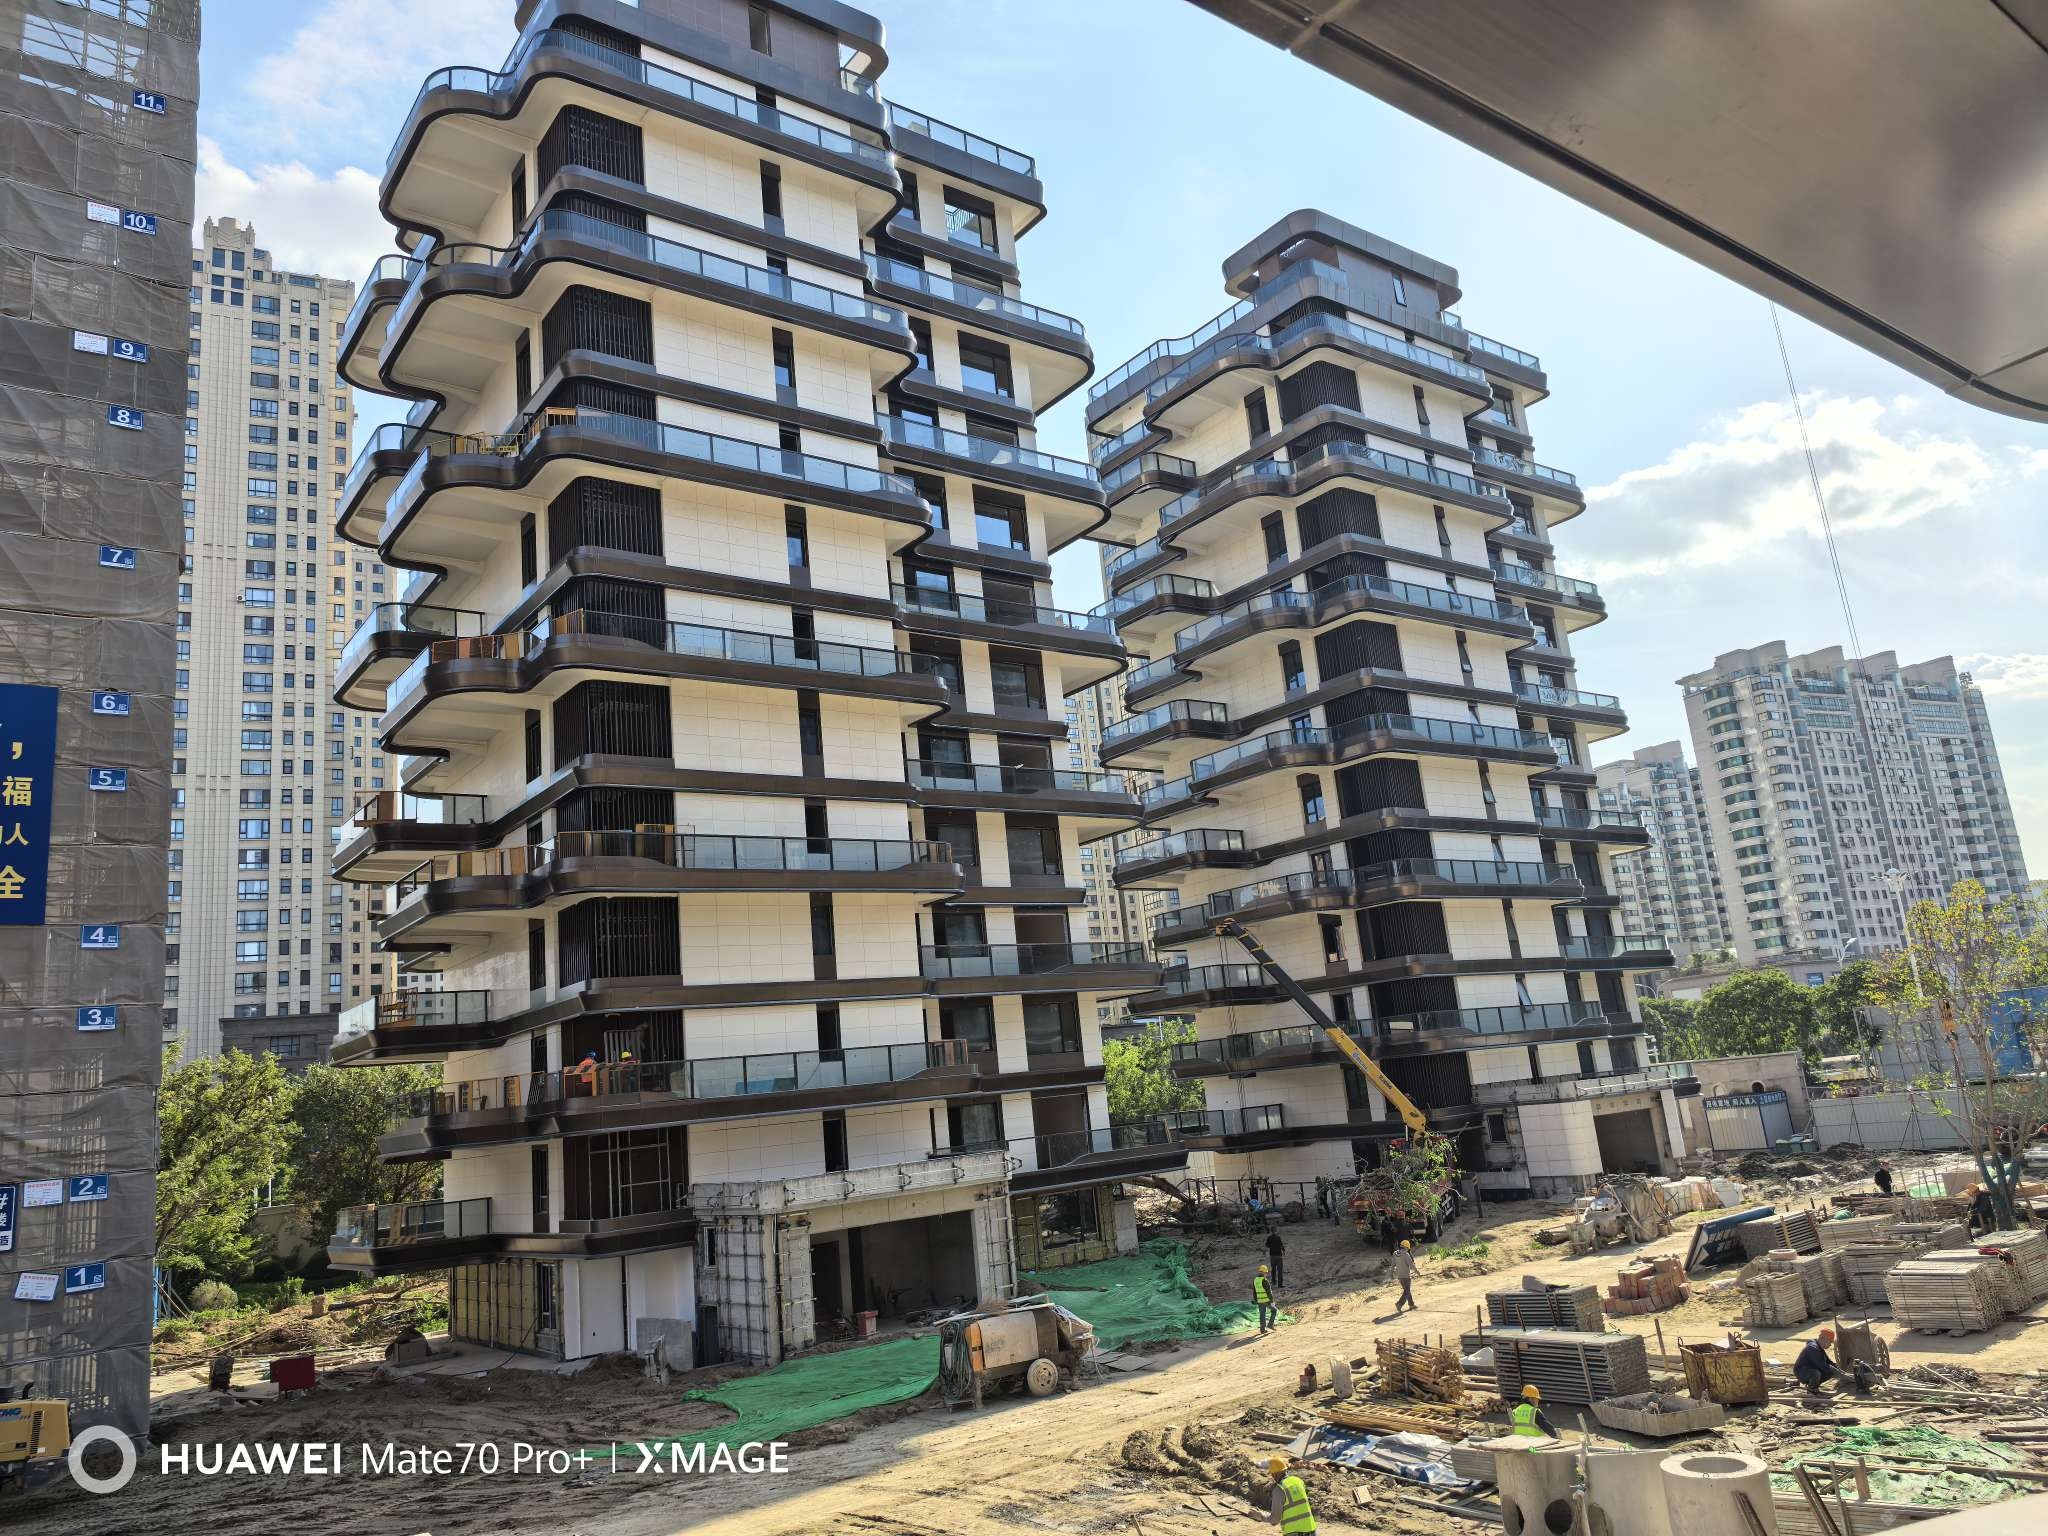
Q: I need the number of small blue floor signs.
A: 11